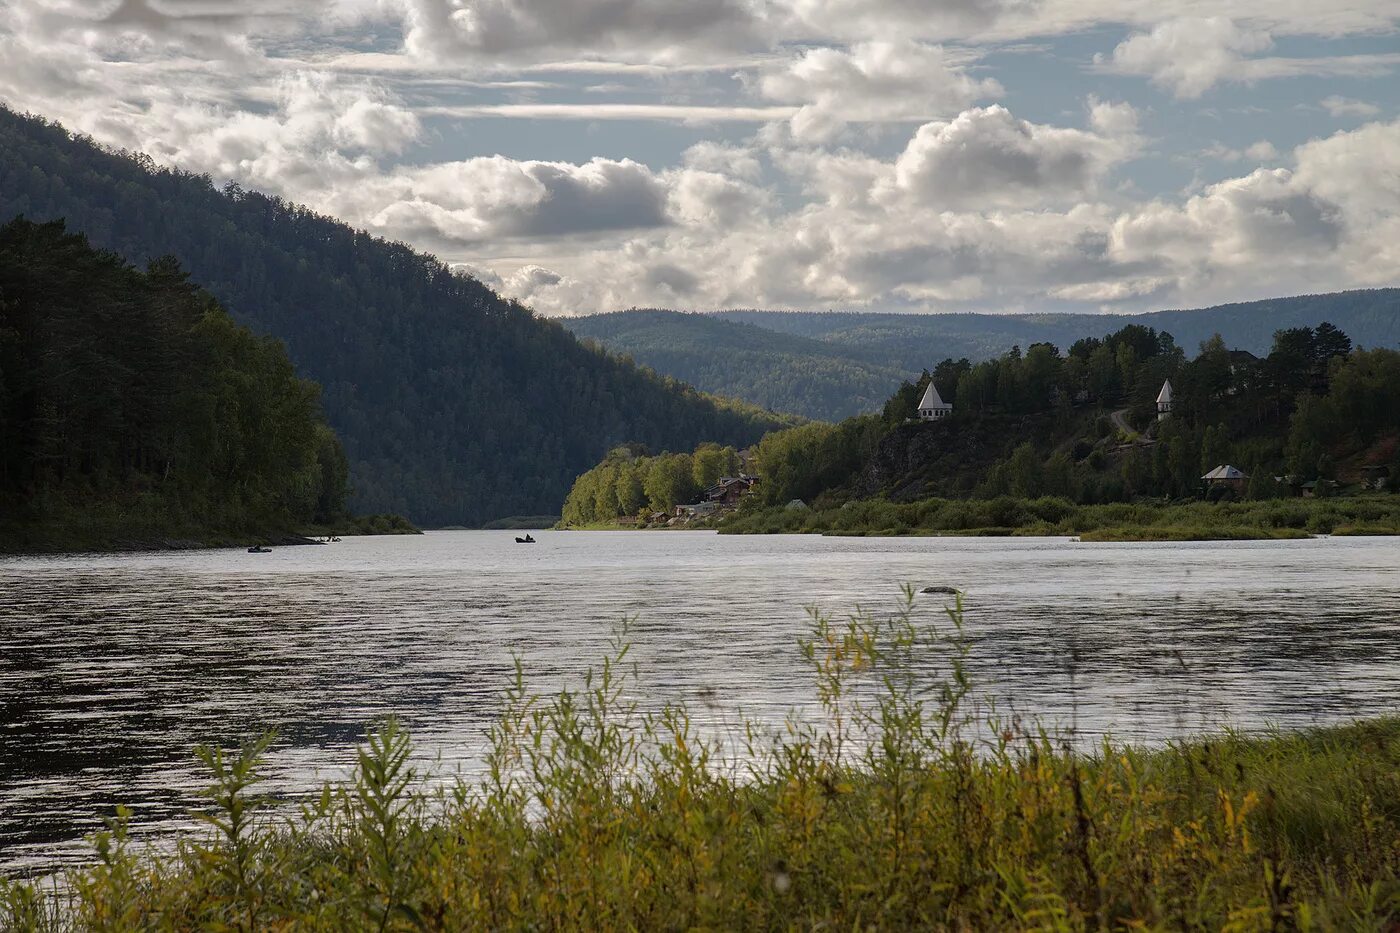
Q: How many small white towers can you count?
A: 2